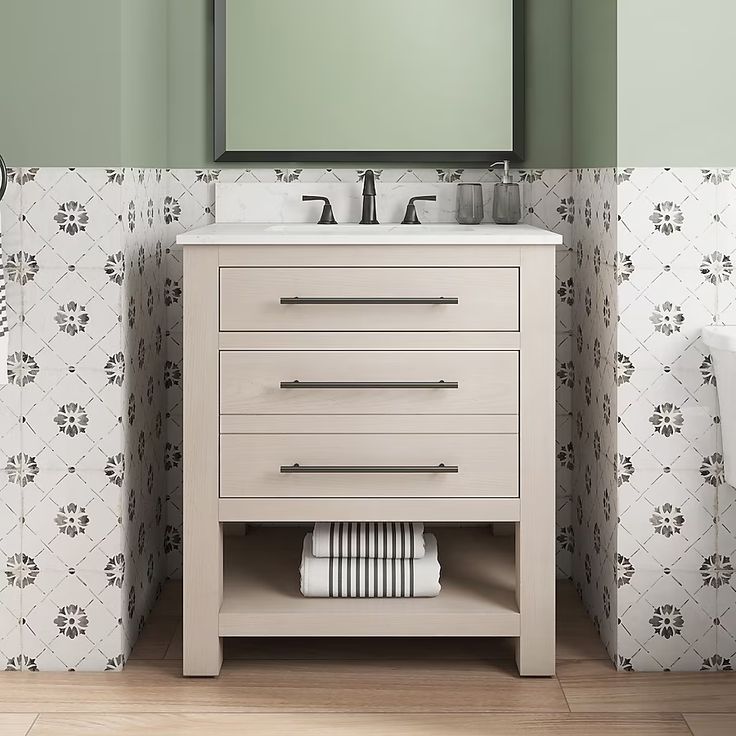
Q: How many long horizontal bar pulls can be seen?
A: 3